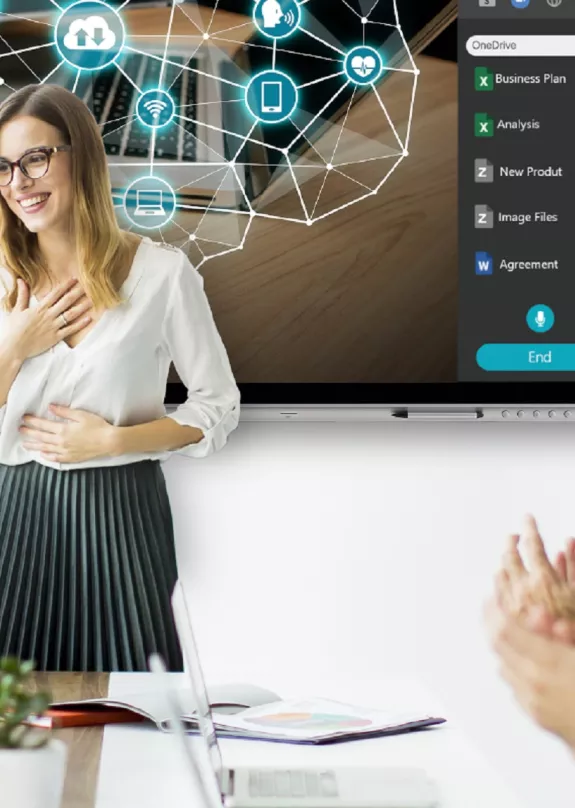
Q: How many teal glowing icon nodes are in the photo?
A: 6